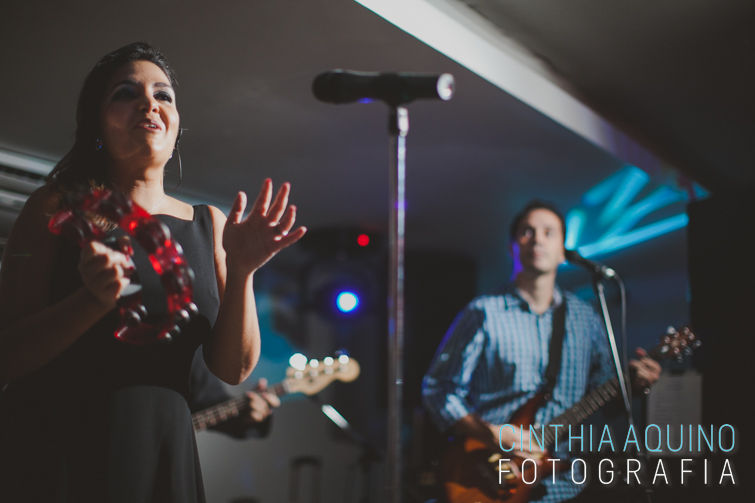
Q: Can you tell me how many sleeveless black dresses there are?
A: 1